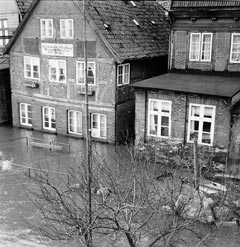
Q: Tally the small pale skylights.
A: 4